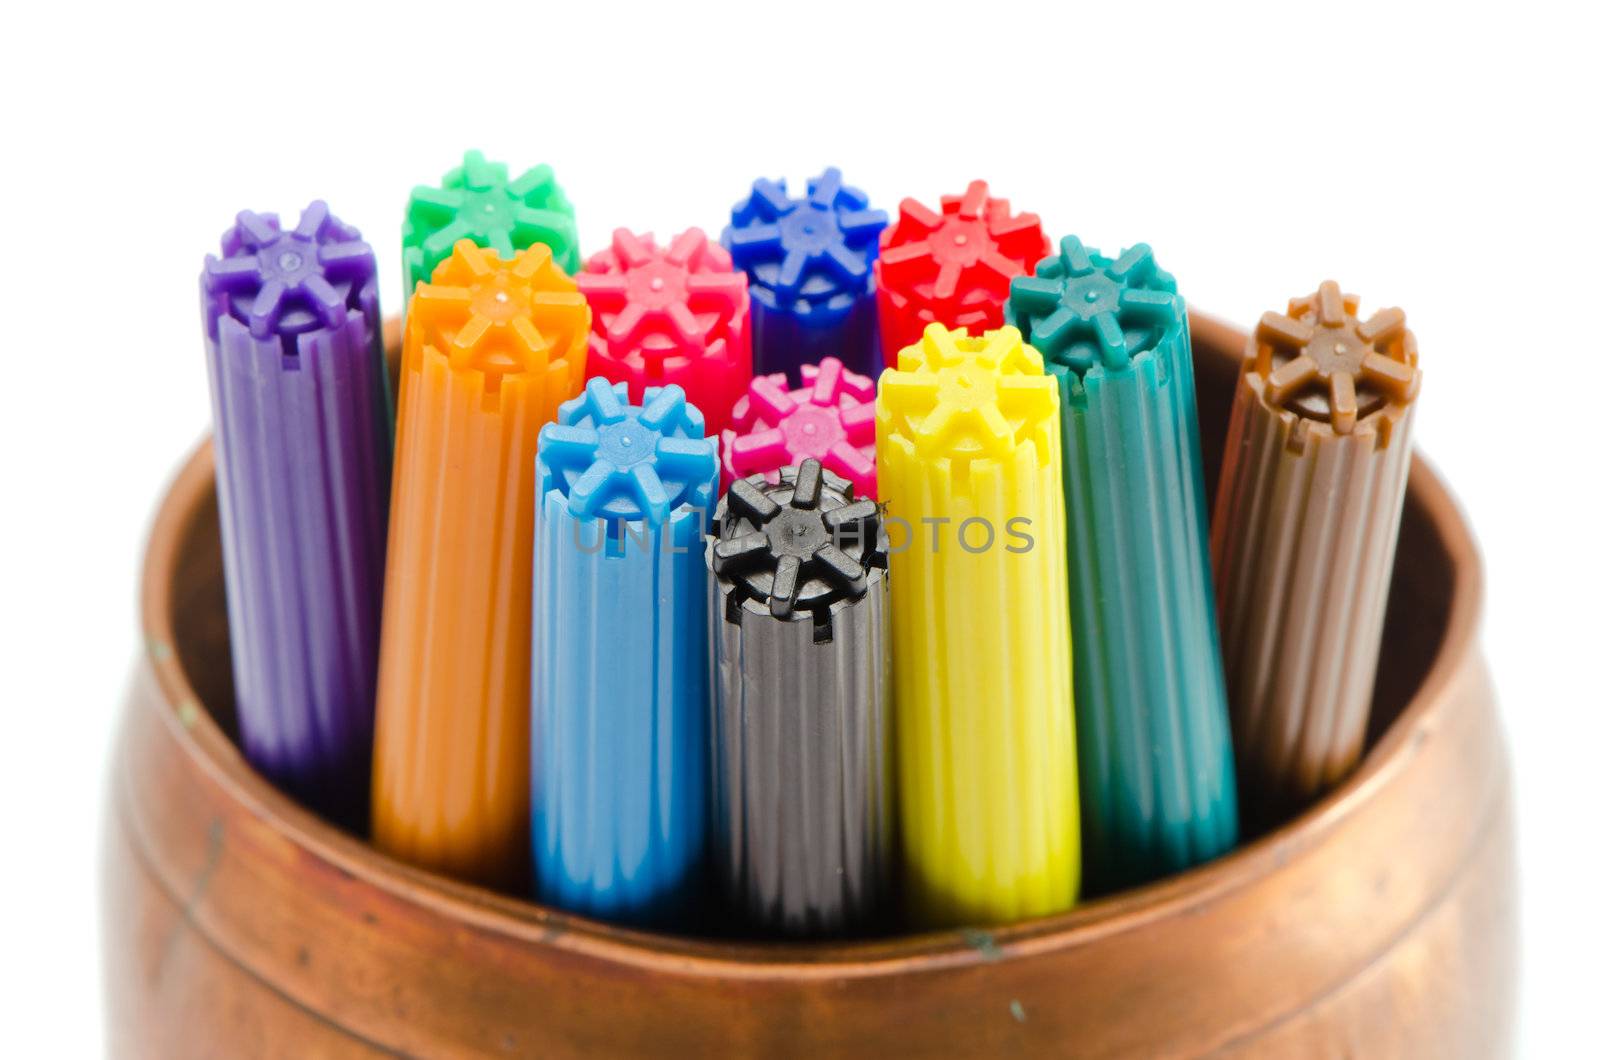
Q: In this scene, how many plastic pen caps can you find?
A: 12